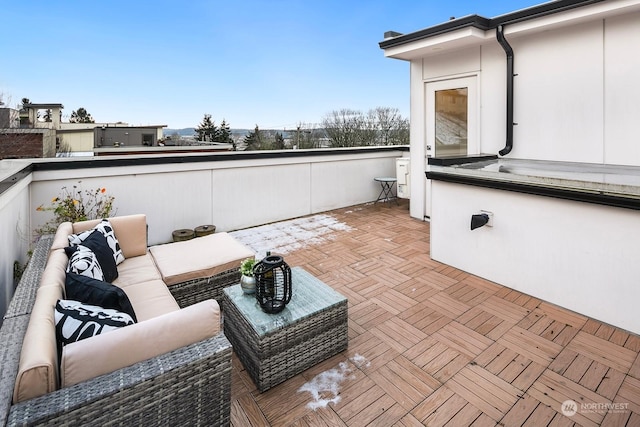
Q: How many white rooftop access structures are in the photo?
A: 1